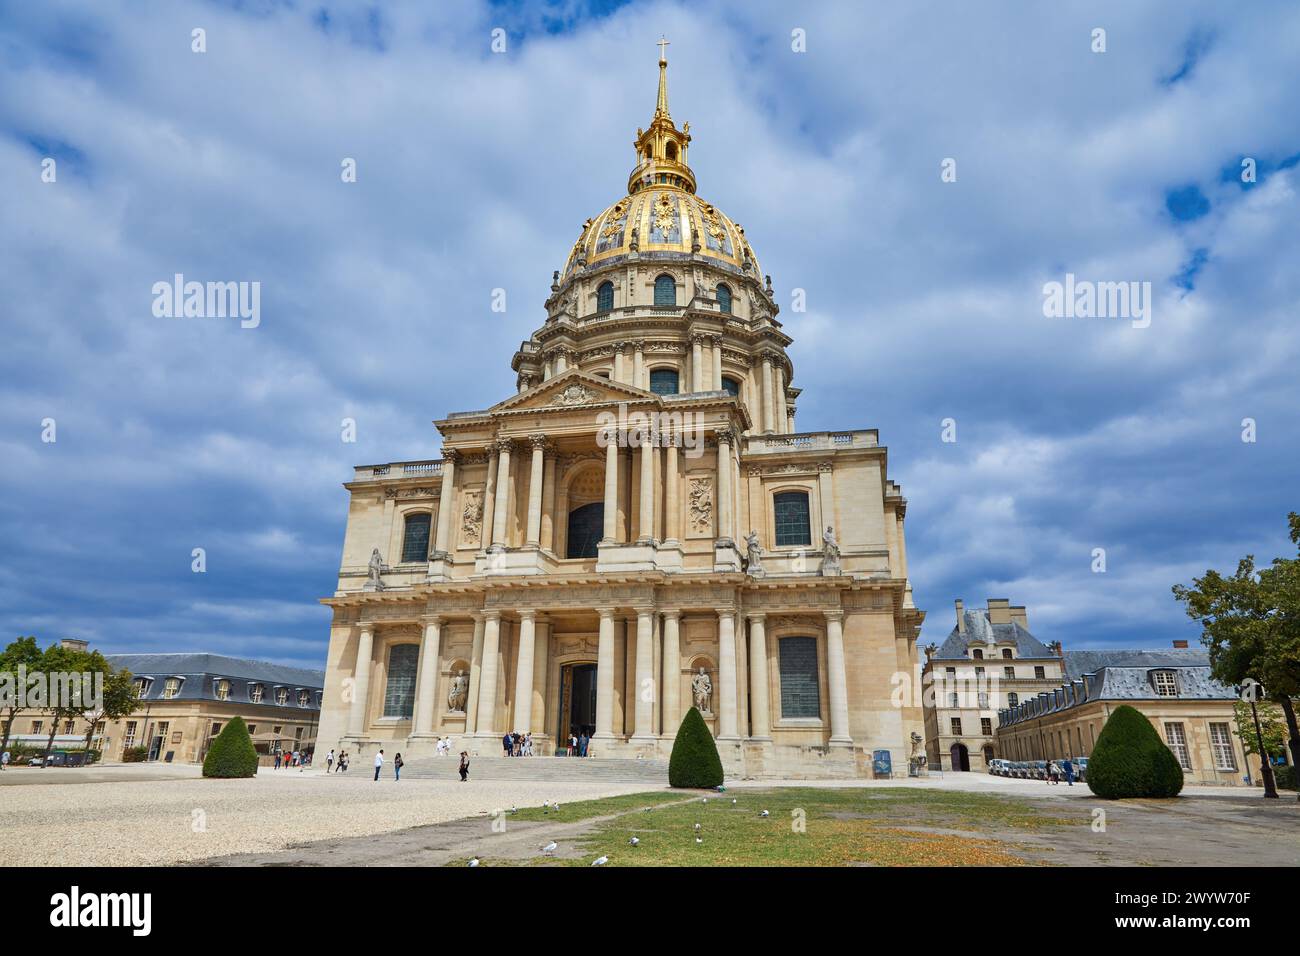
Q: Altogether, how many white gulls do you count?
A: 12